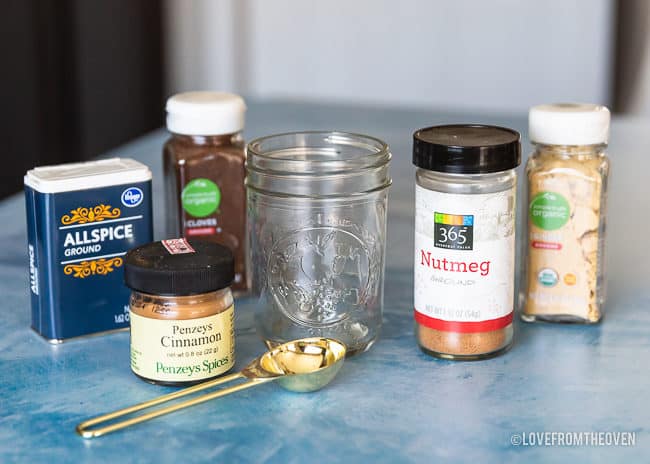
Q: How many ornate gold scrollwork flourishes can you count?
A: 2